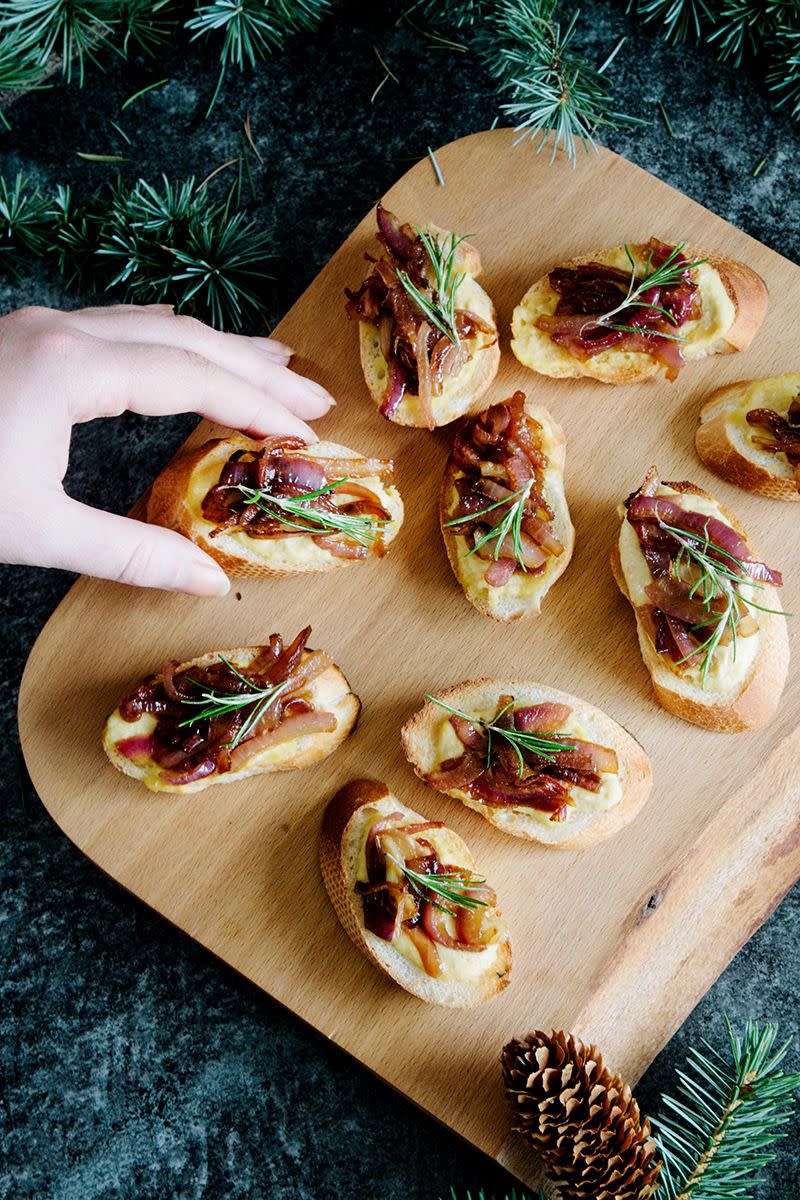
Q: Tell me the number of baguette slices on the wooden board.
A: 9